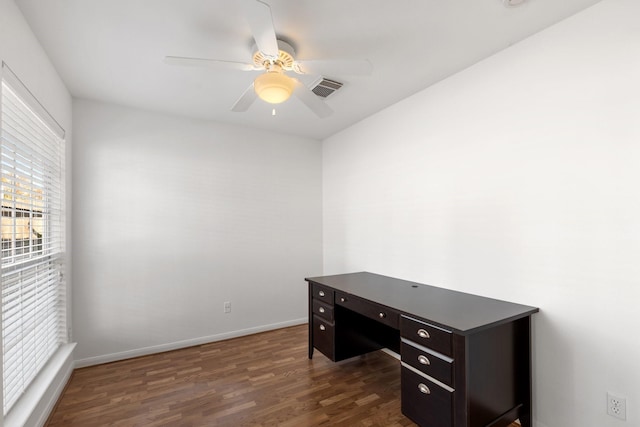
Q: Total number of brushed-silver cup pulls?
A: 6